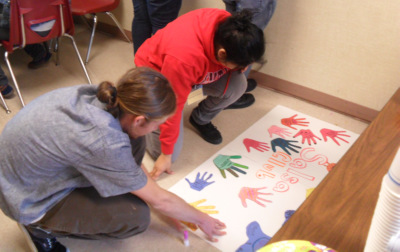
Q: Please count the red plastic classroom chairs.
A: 2